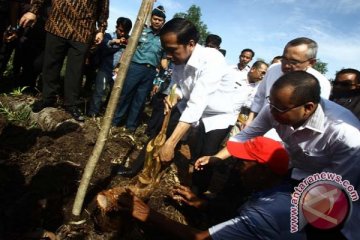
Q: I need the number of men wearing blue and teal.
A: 1